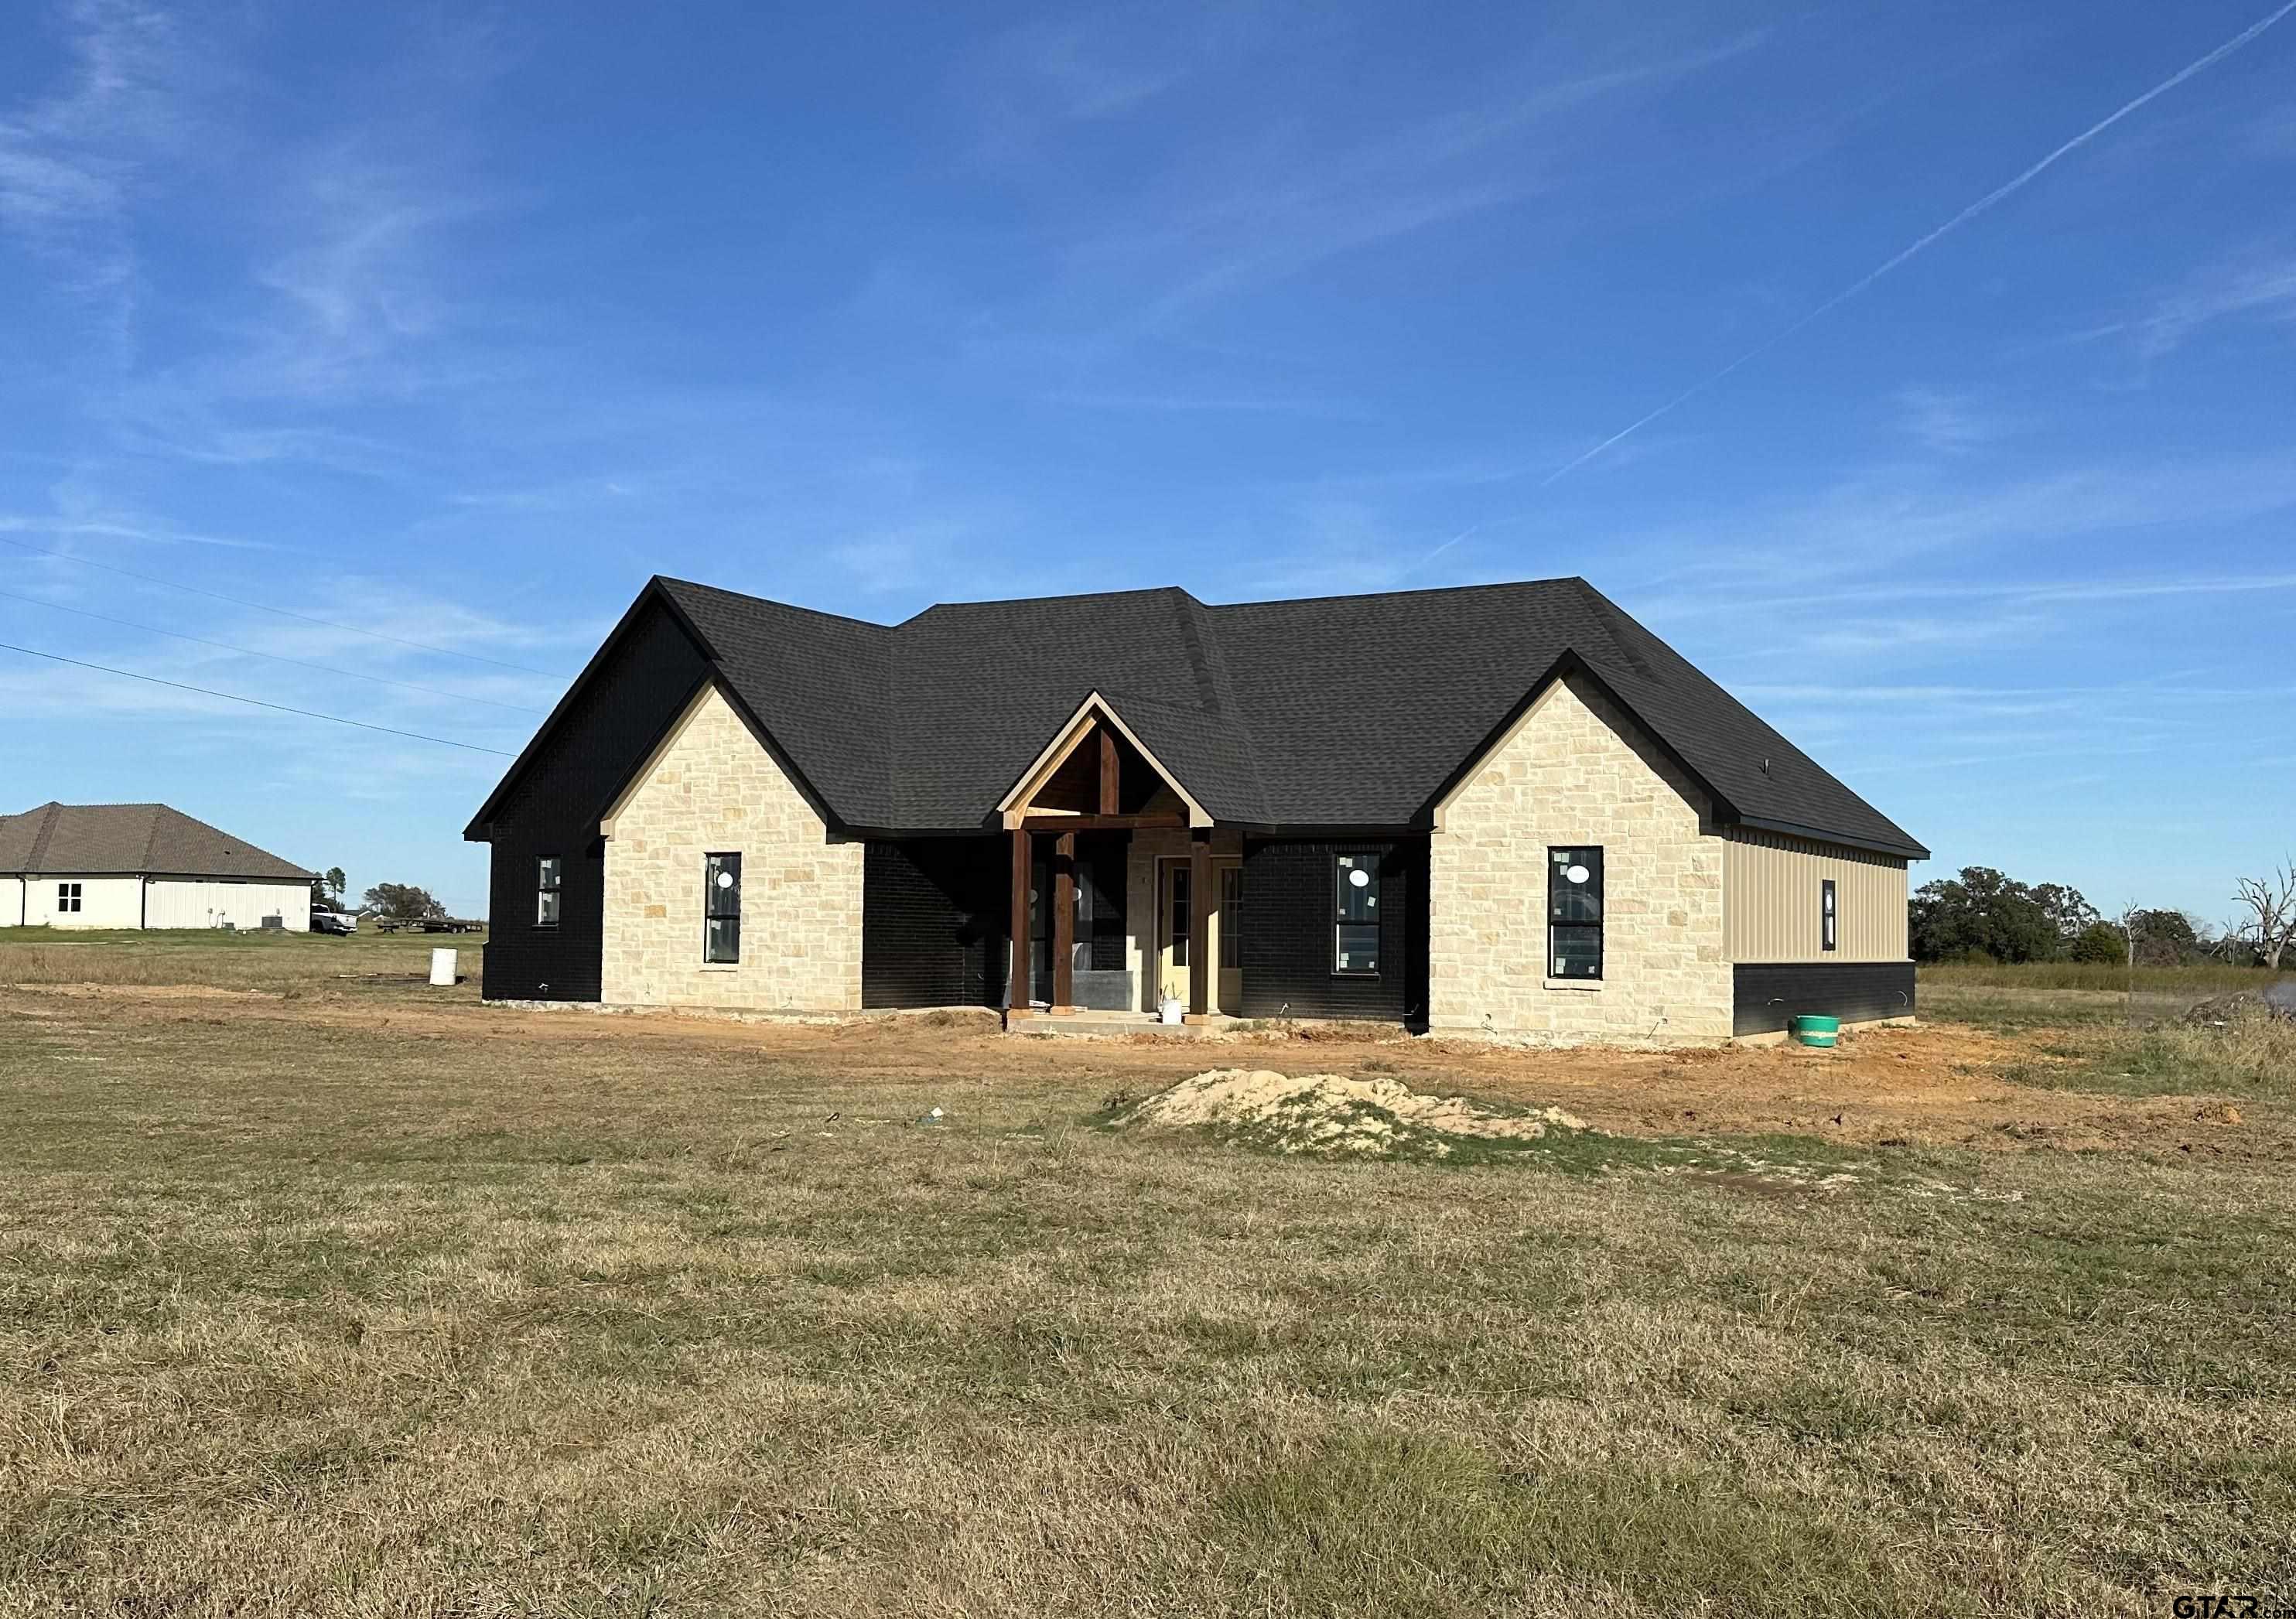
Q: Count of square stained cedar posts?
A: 3